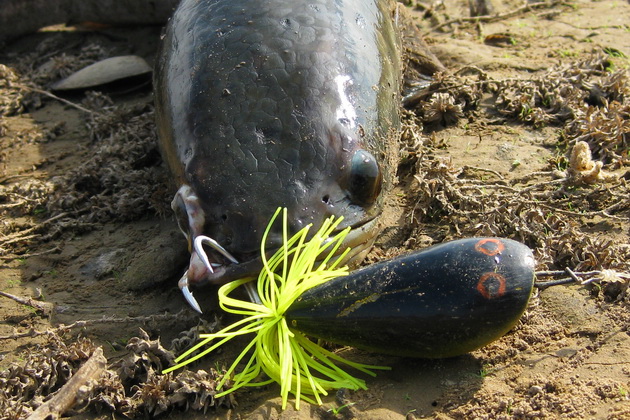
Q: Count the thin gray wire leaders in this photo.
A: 1